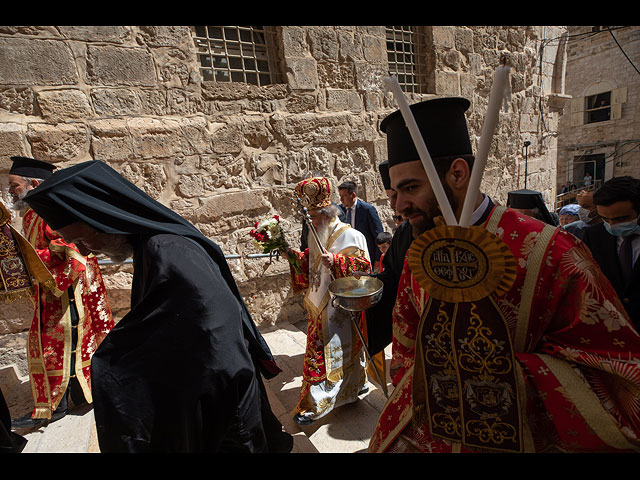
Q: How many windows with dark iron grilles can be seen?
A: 2